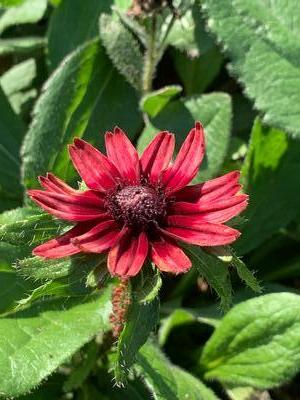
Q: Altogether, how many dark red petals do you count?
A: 13